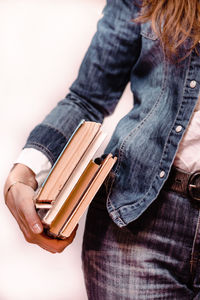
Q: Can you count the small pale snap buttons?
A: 3